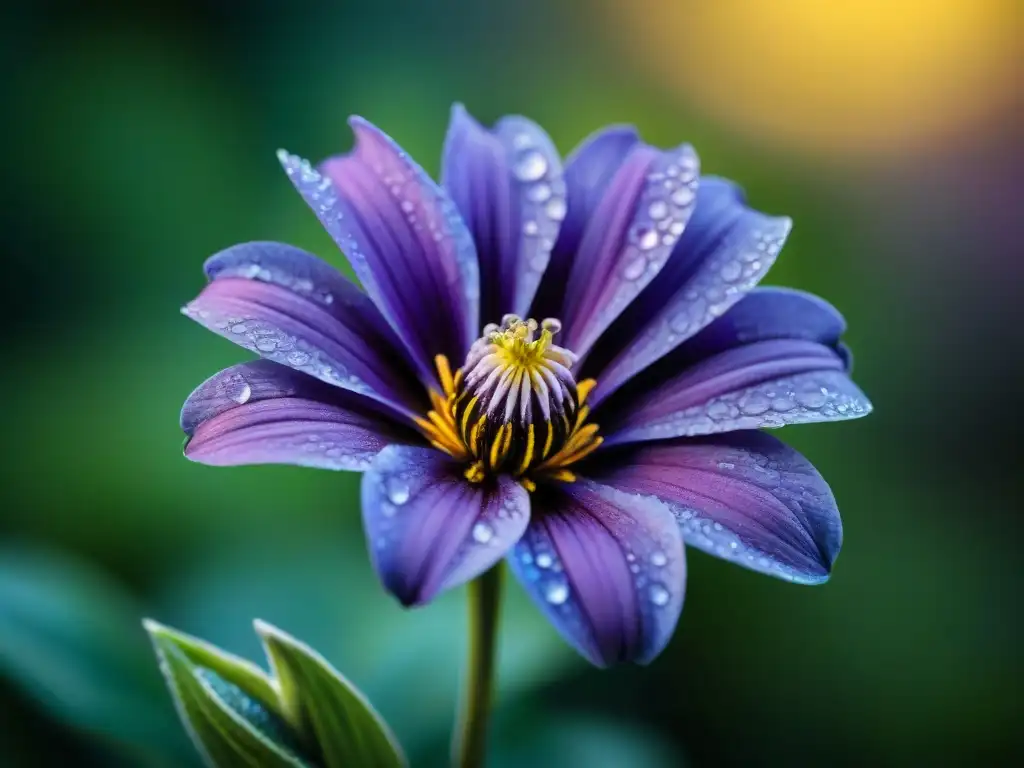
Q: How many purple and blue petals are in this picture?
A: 10